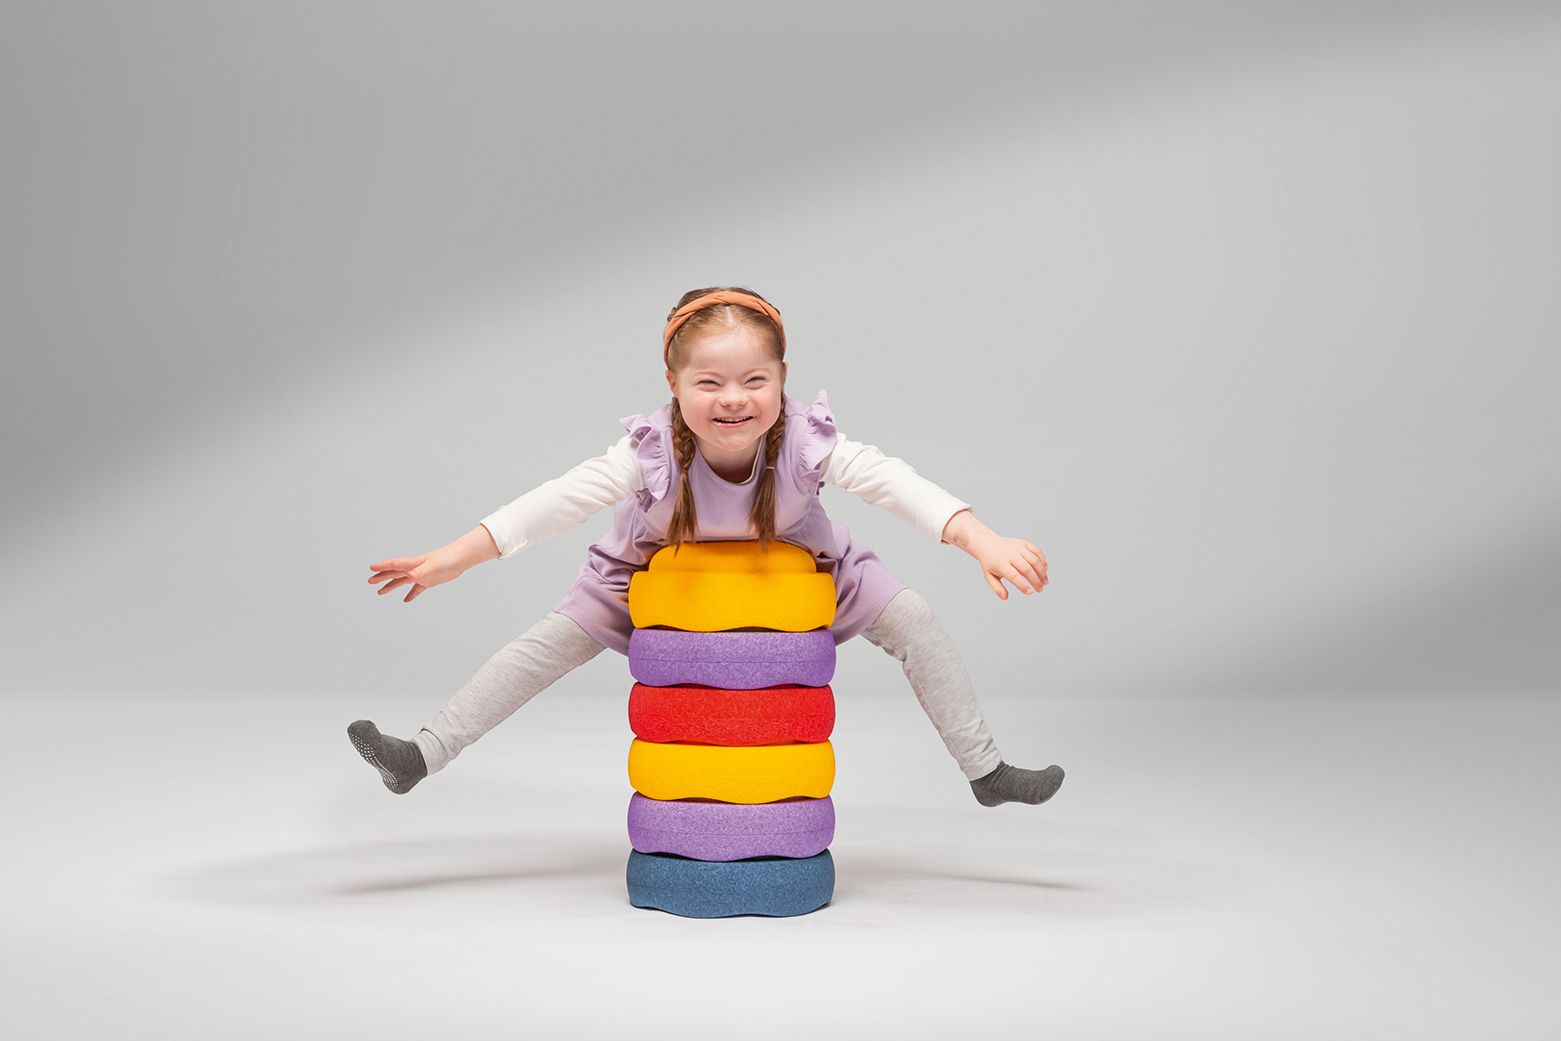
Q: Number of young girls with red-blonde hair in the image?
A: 1